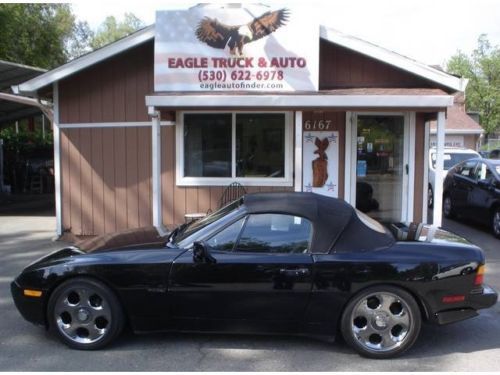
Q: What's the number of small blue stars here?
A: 4